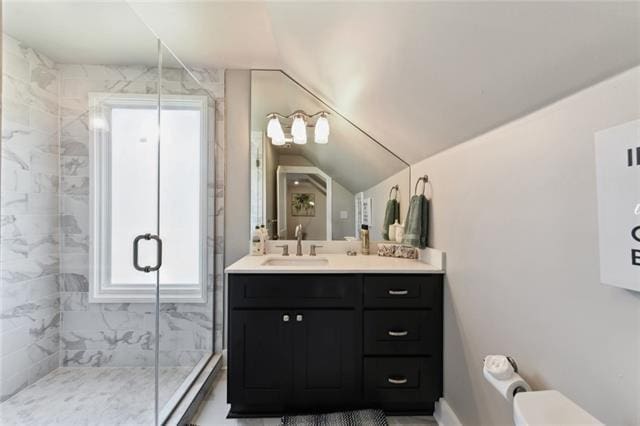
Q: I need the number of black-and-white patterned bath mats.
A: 1